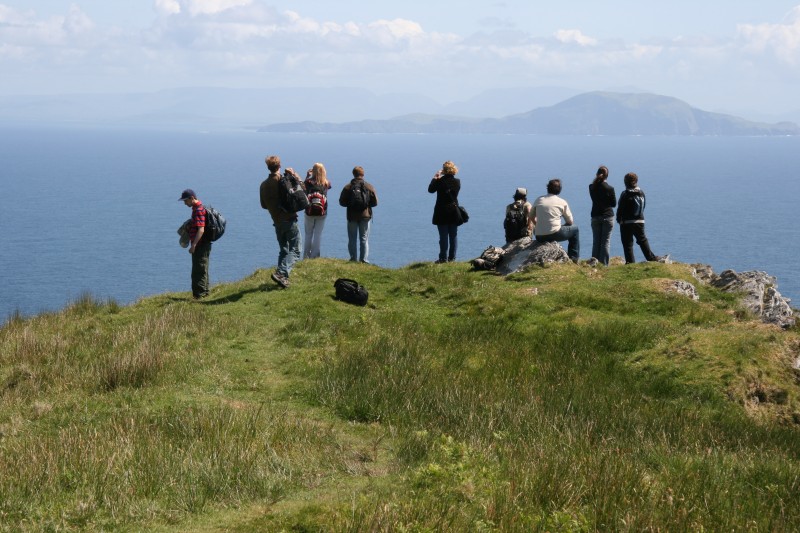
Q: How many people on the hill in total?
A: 9